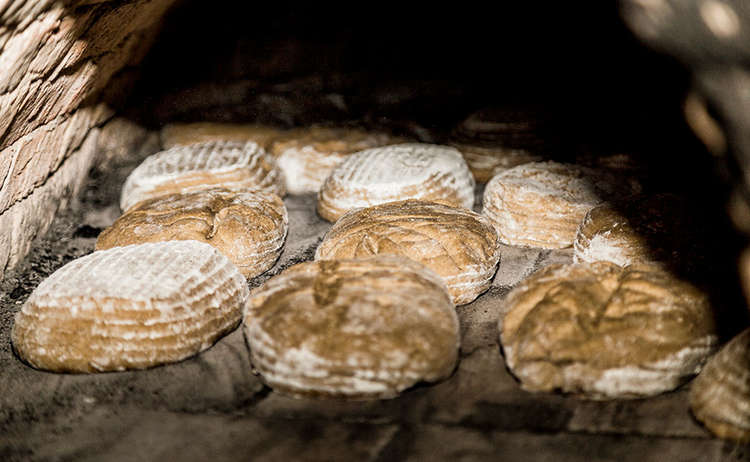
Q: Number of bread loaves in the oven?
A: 13